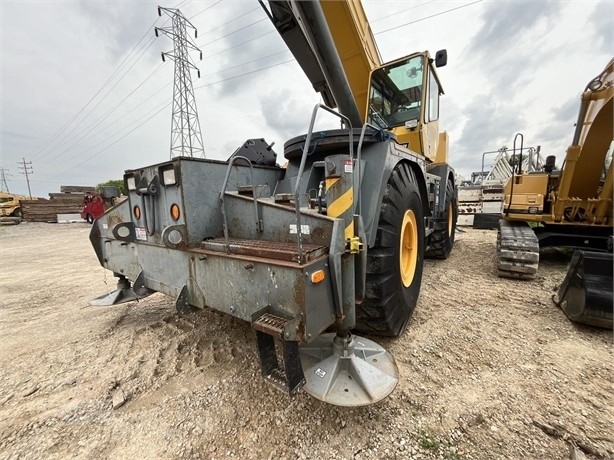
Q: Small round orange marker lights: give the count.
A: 2